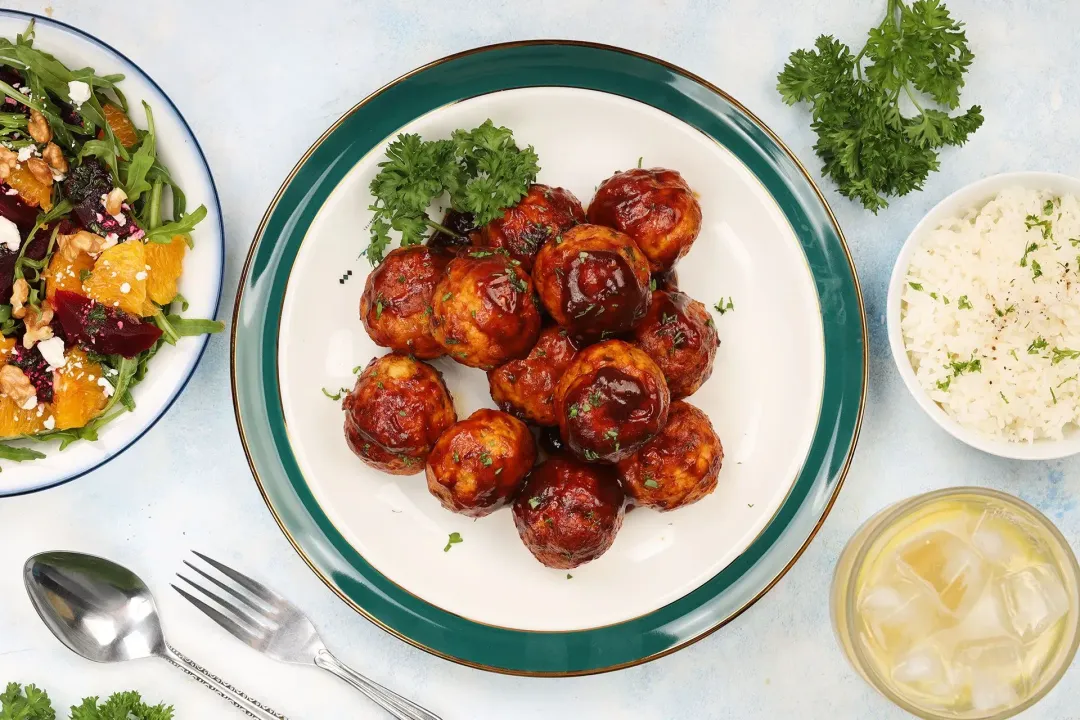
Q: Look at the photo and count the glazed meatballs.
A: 12